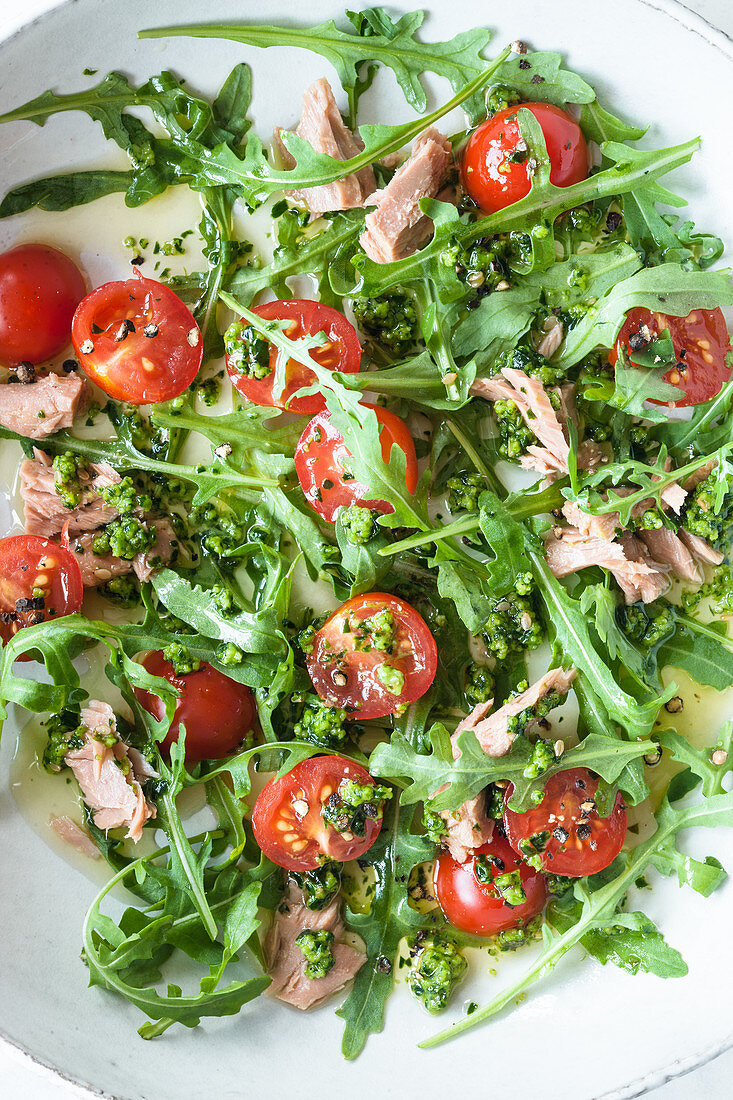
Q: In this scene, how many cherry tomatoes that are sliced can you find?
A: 8